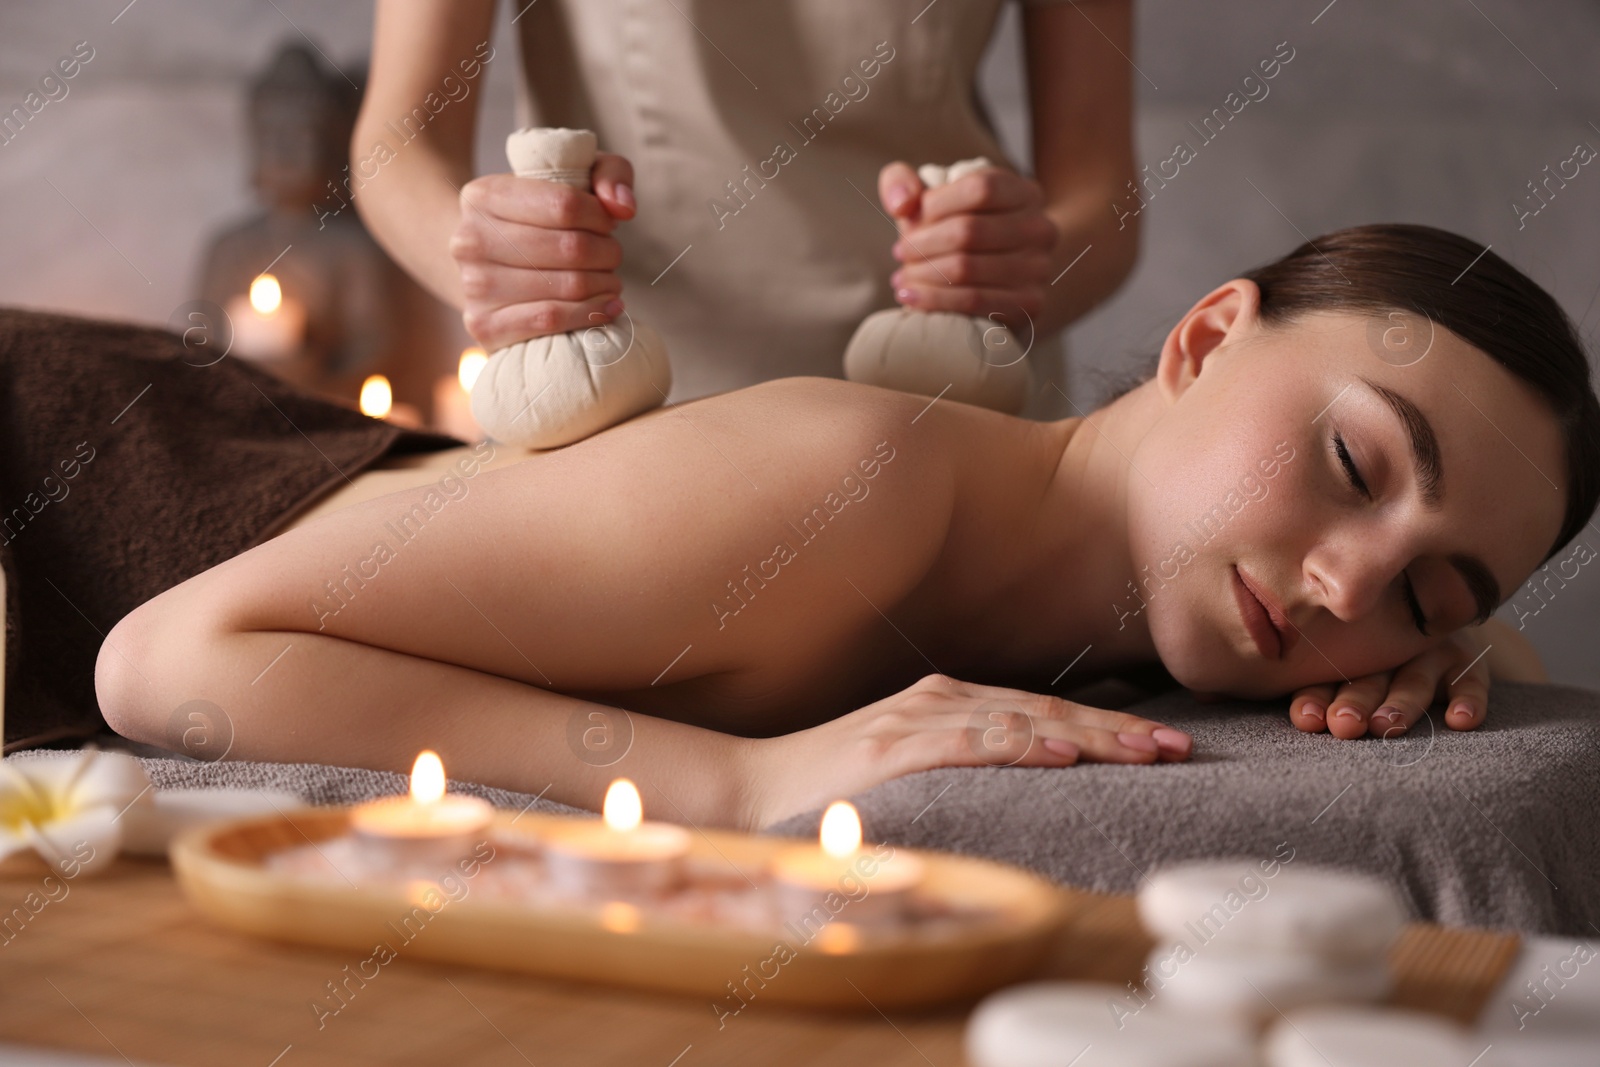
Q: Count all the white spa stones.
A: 4